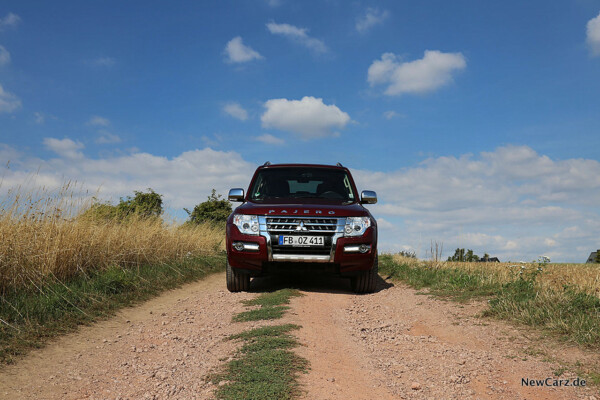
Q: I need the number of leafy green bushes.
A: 2